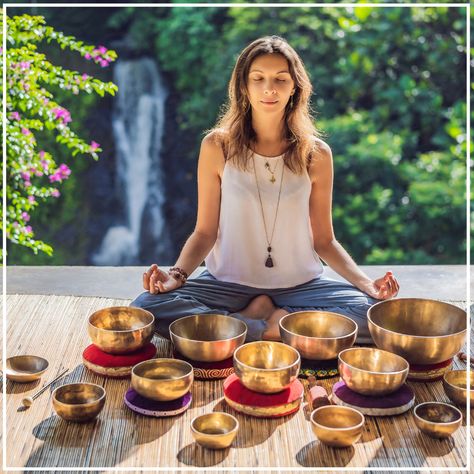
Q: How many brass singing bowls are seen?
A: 13